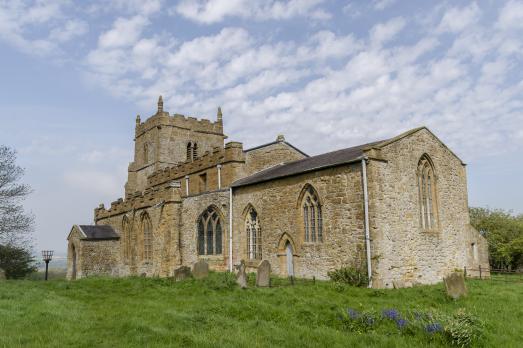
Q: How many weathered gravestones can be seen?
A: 5